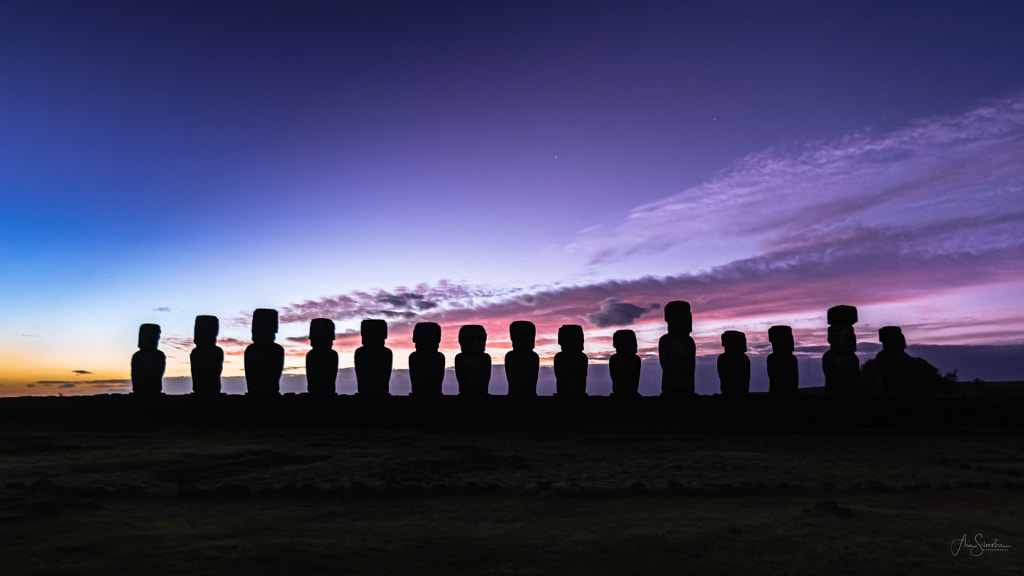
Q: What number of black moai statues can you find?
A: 15